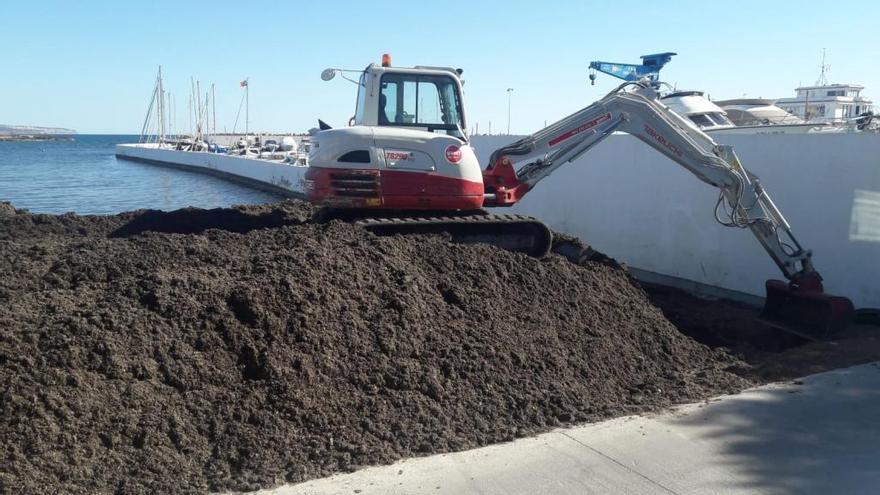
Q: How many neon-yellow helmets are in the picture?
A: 0